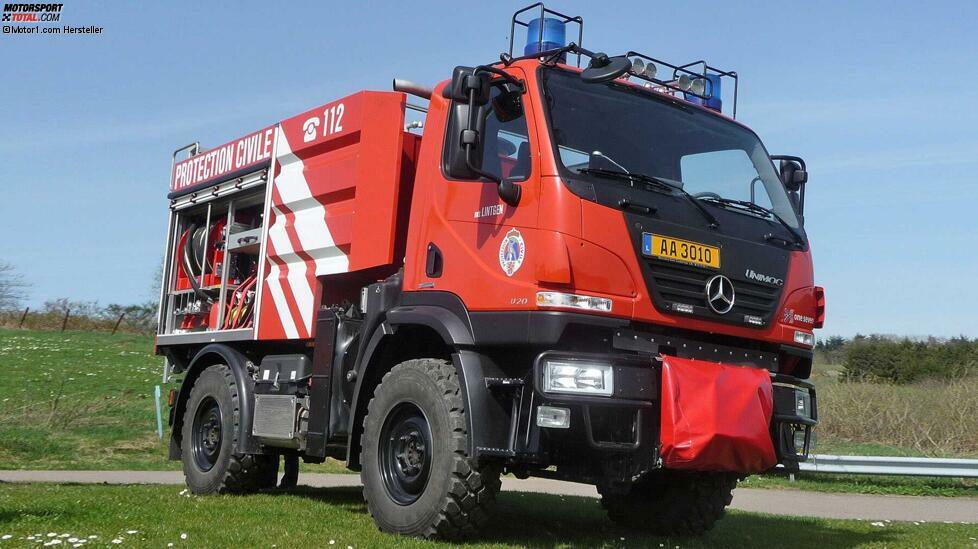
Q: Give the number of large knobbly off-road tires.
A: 3